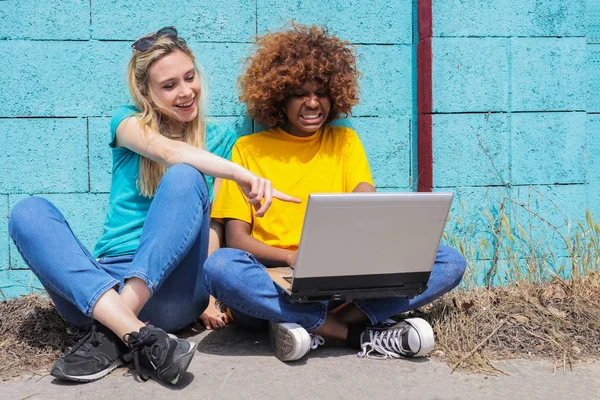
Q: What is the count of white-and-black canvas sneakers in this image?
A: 2